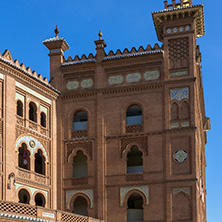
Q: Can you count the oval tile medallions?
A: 5